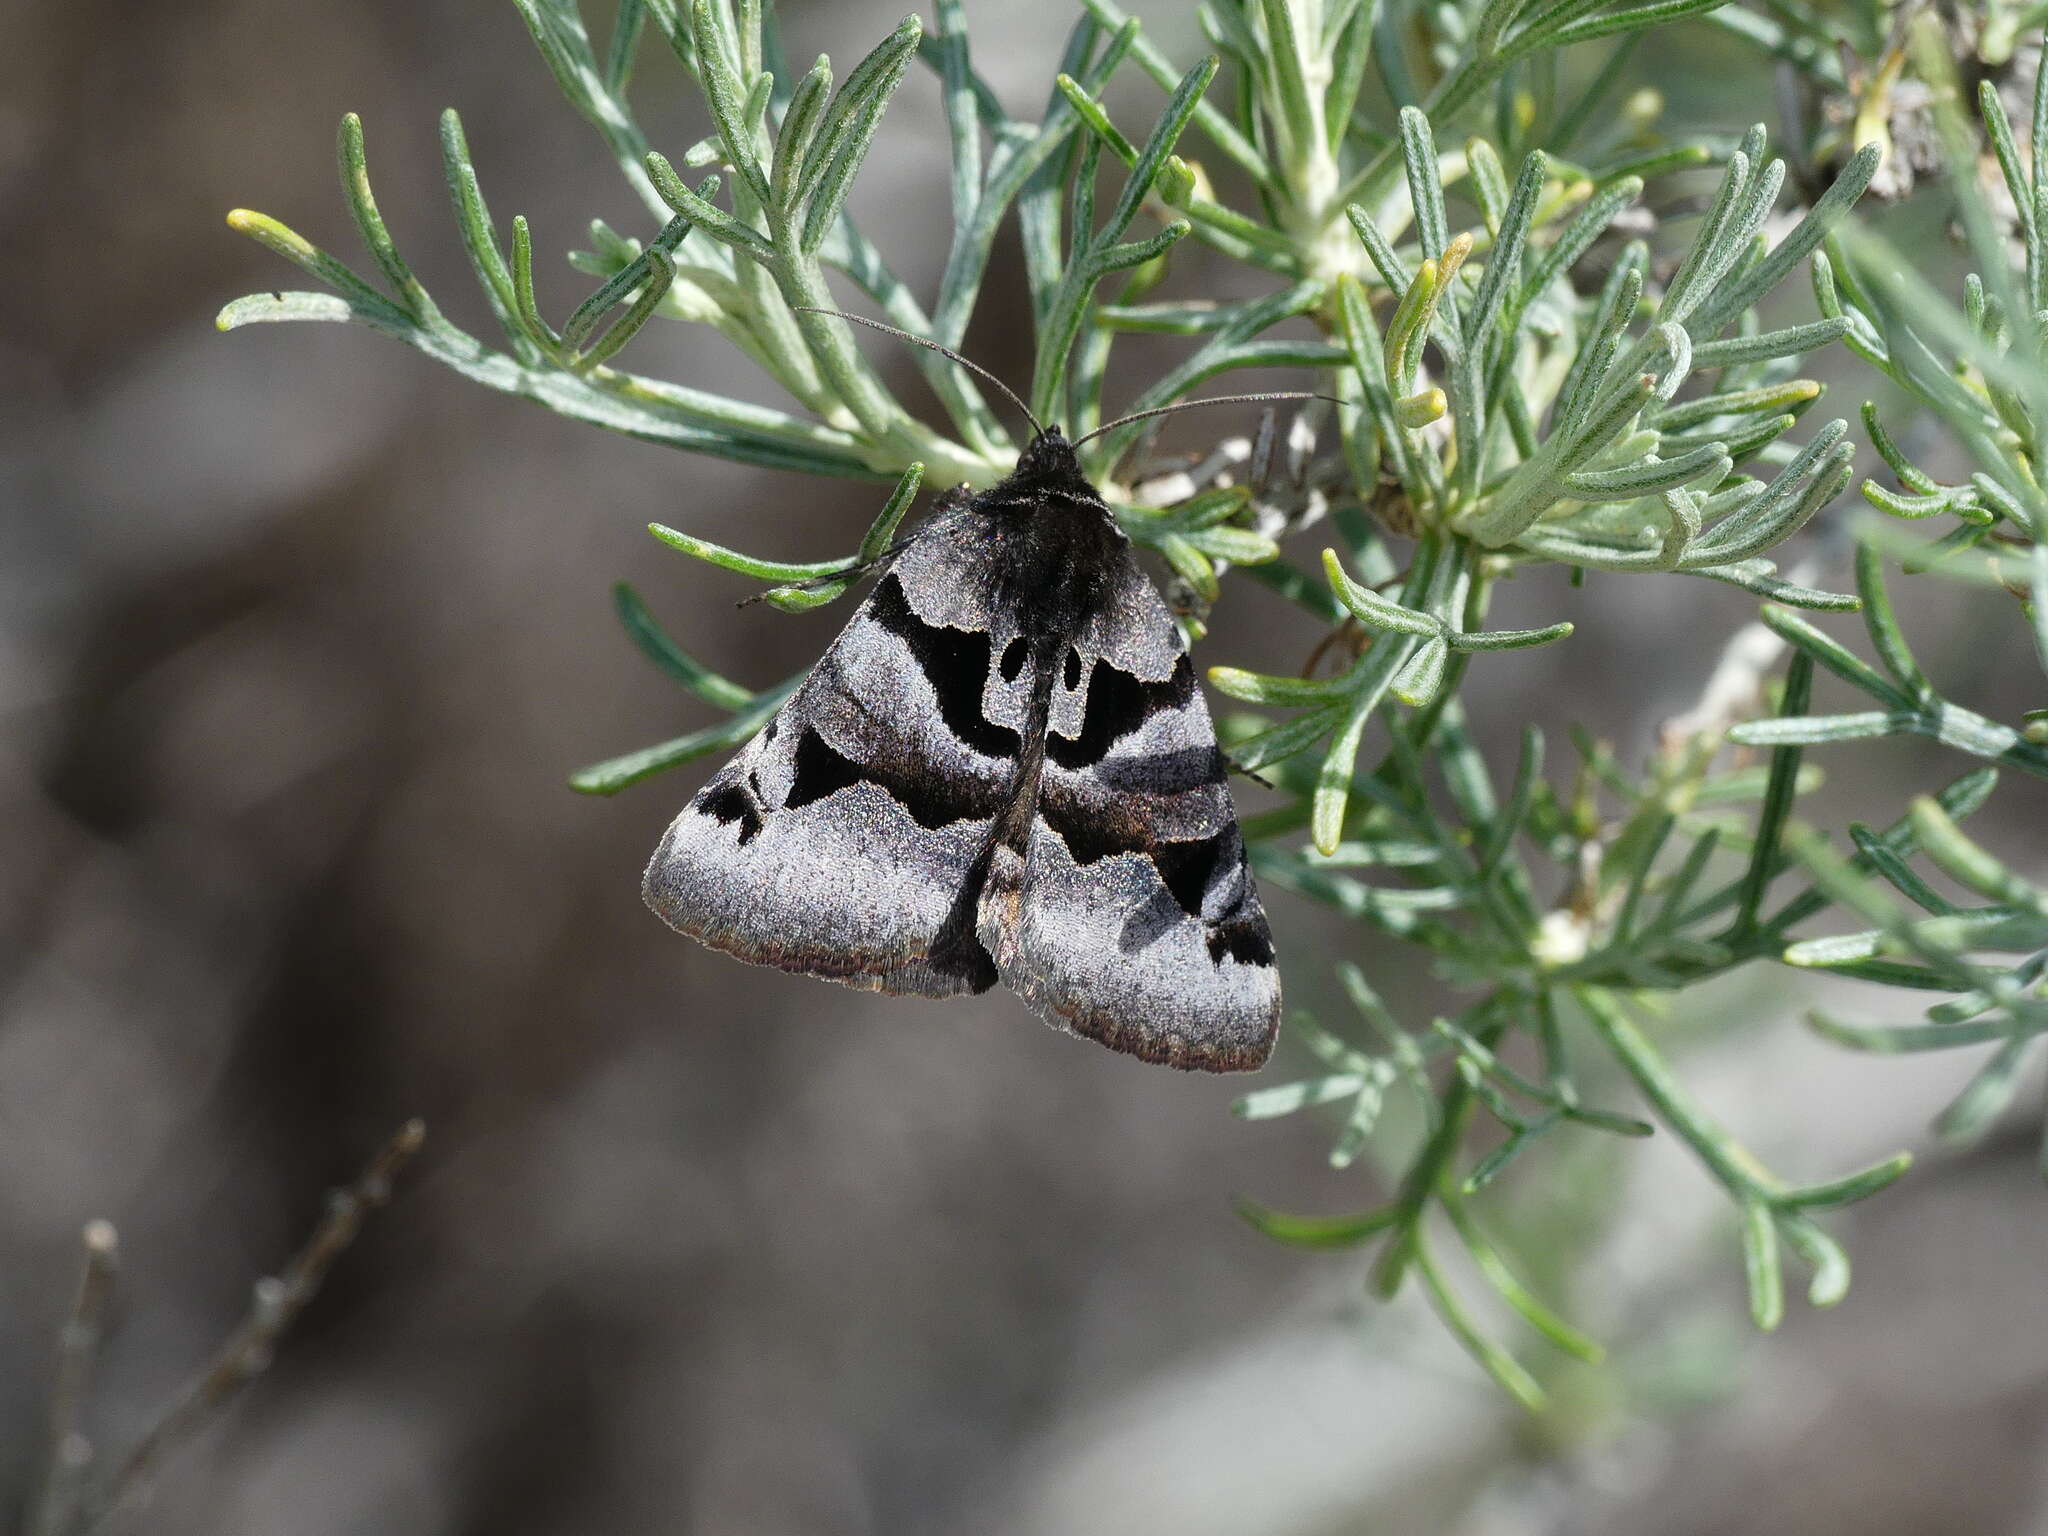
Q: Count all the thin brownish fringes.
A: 2